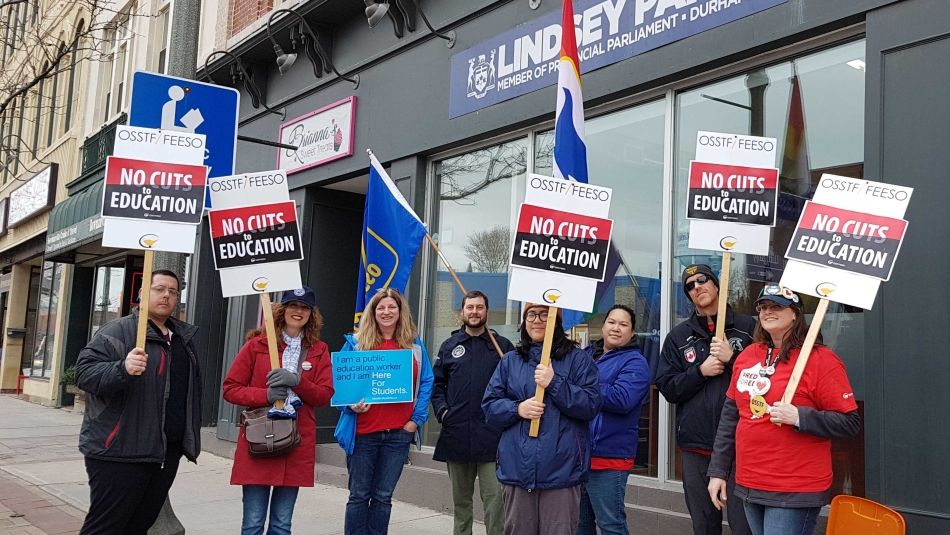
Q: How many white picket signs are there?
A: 5